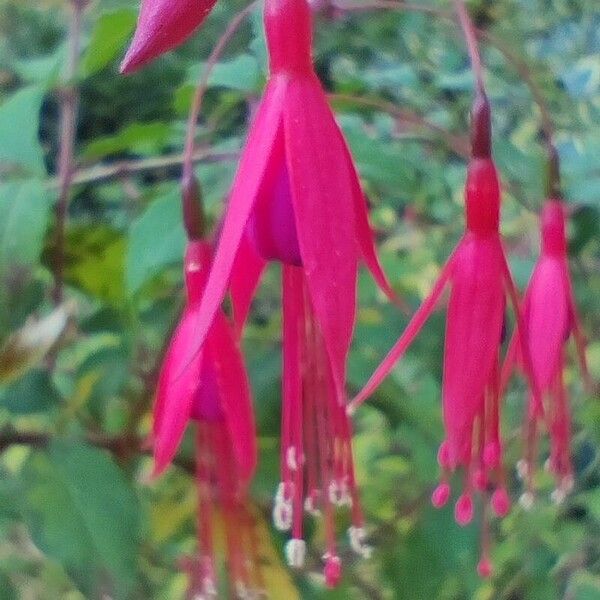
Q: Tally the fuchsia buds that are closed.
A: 1